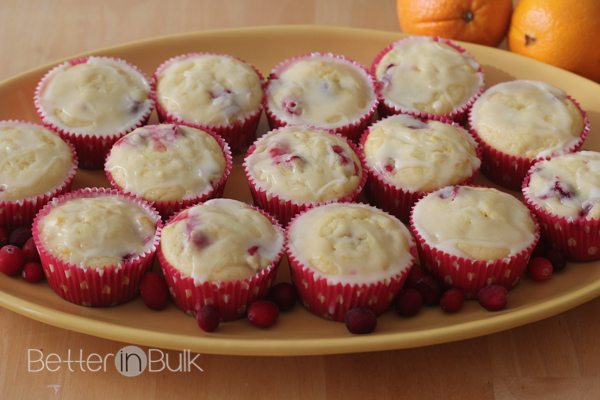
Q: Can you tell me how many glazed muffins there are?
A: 14